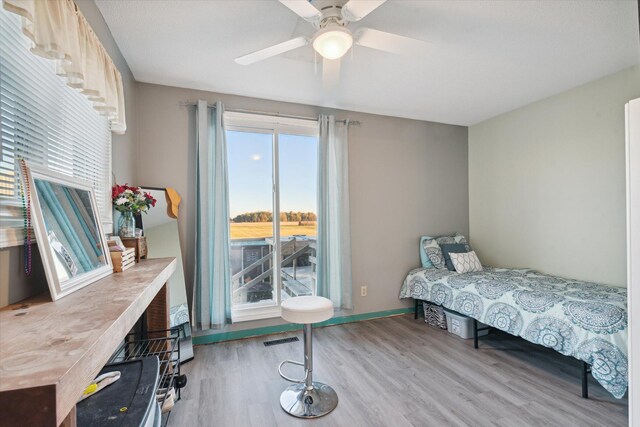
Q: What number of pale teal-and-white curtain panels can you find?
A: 2